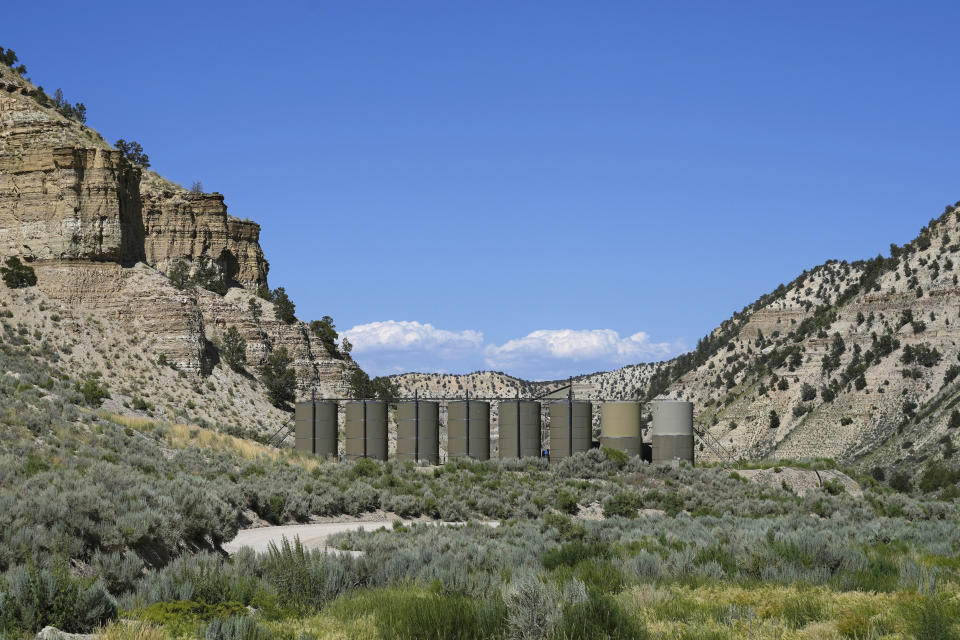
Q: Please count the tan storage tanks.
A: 1